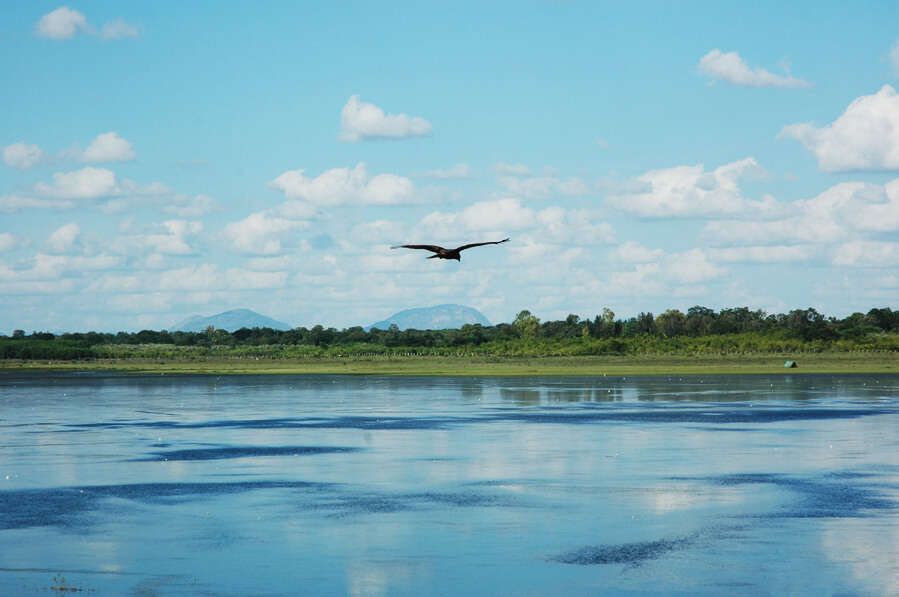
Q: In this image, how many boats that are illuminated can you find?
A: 0